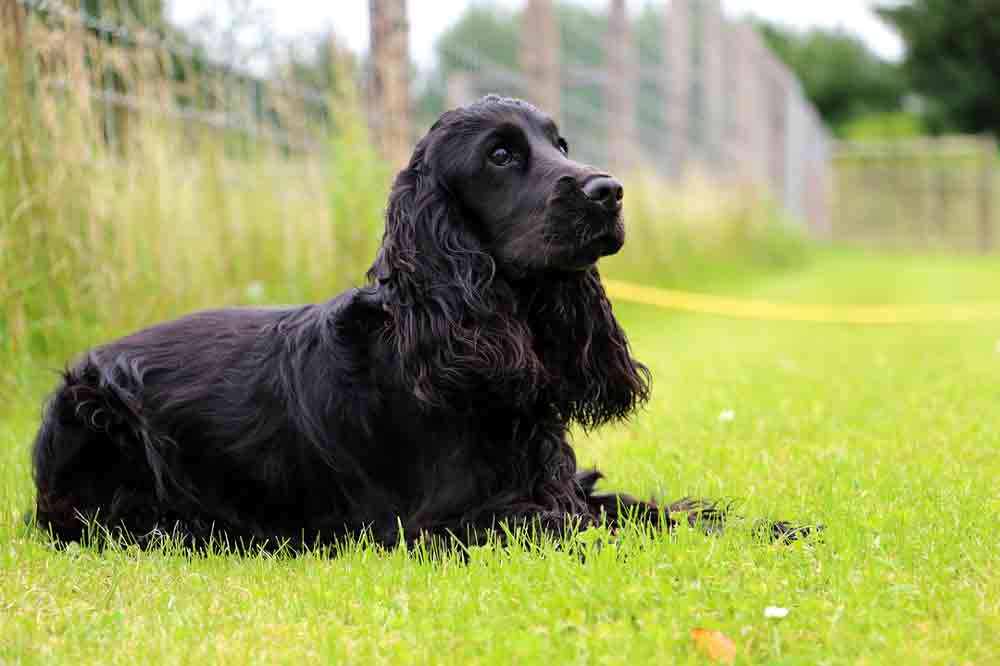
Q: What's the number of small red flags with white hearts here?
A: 0